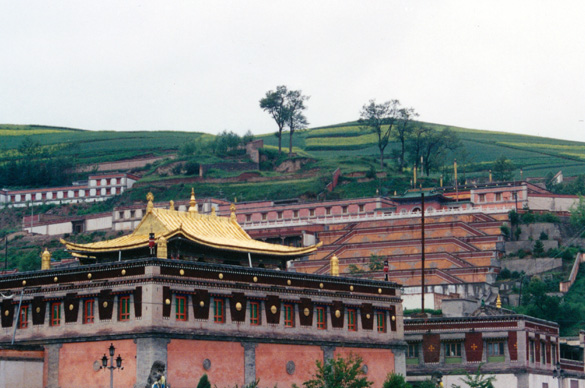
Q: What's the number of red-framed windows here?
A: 11